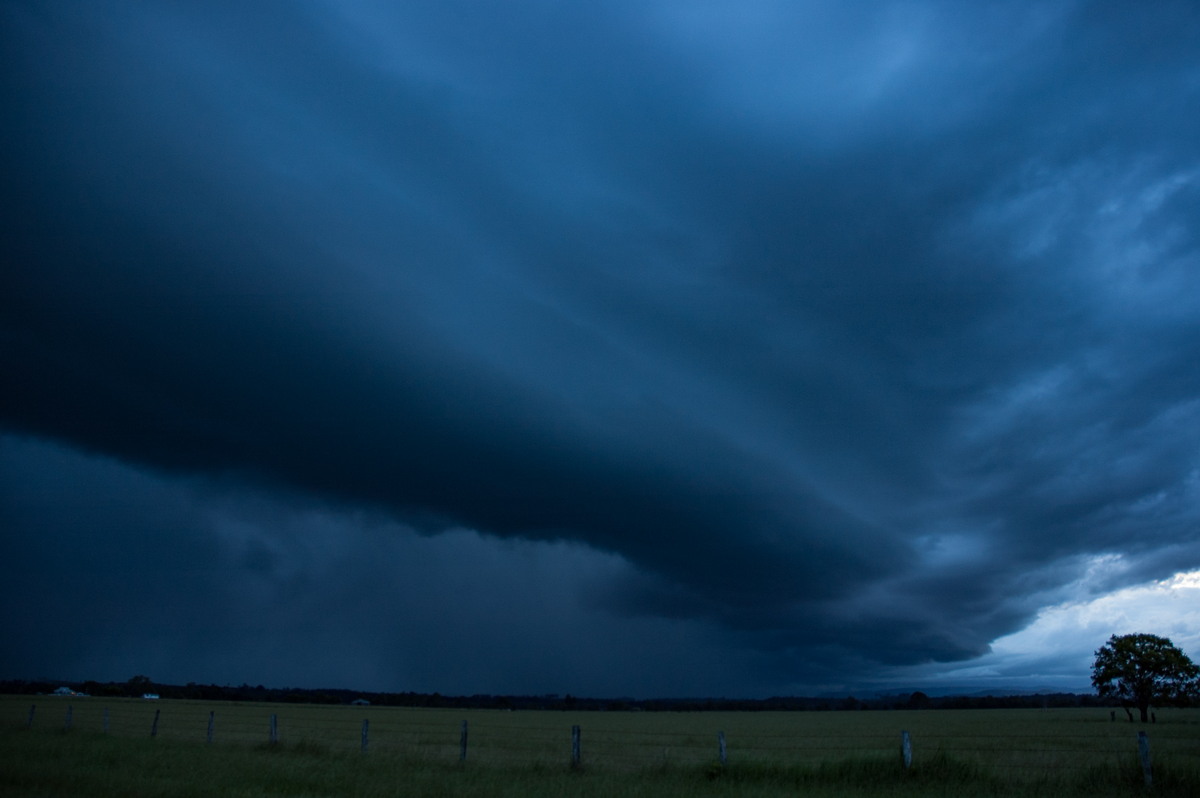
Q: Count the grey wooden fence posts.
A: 12